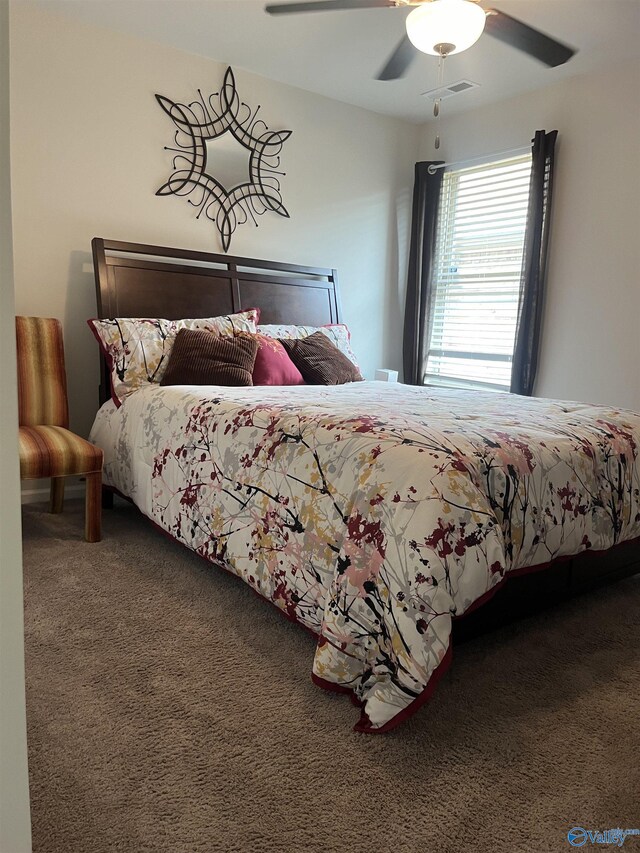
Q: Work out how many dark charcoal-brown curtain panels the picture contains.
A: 2